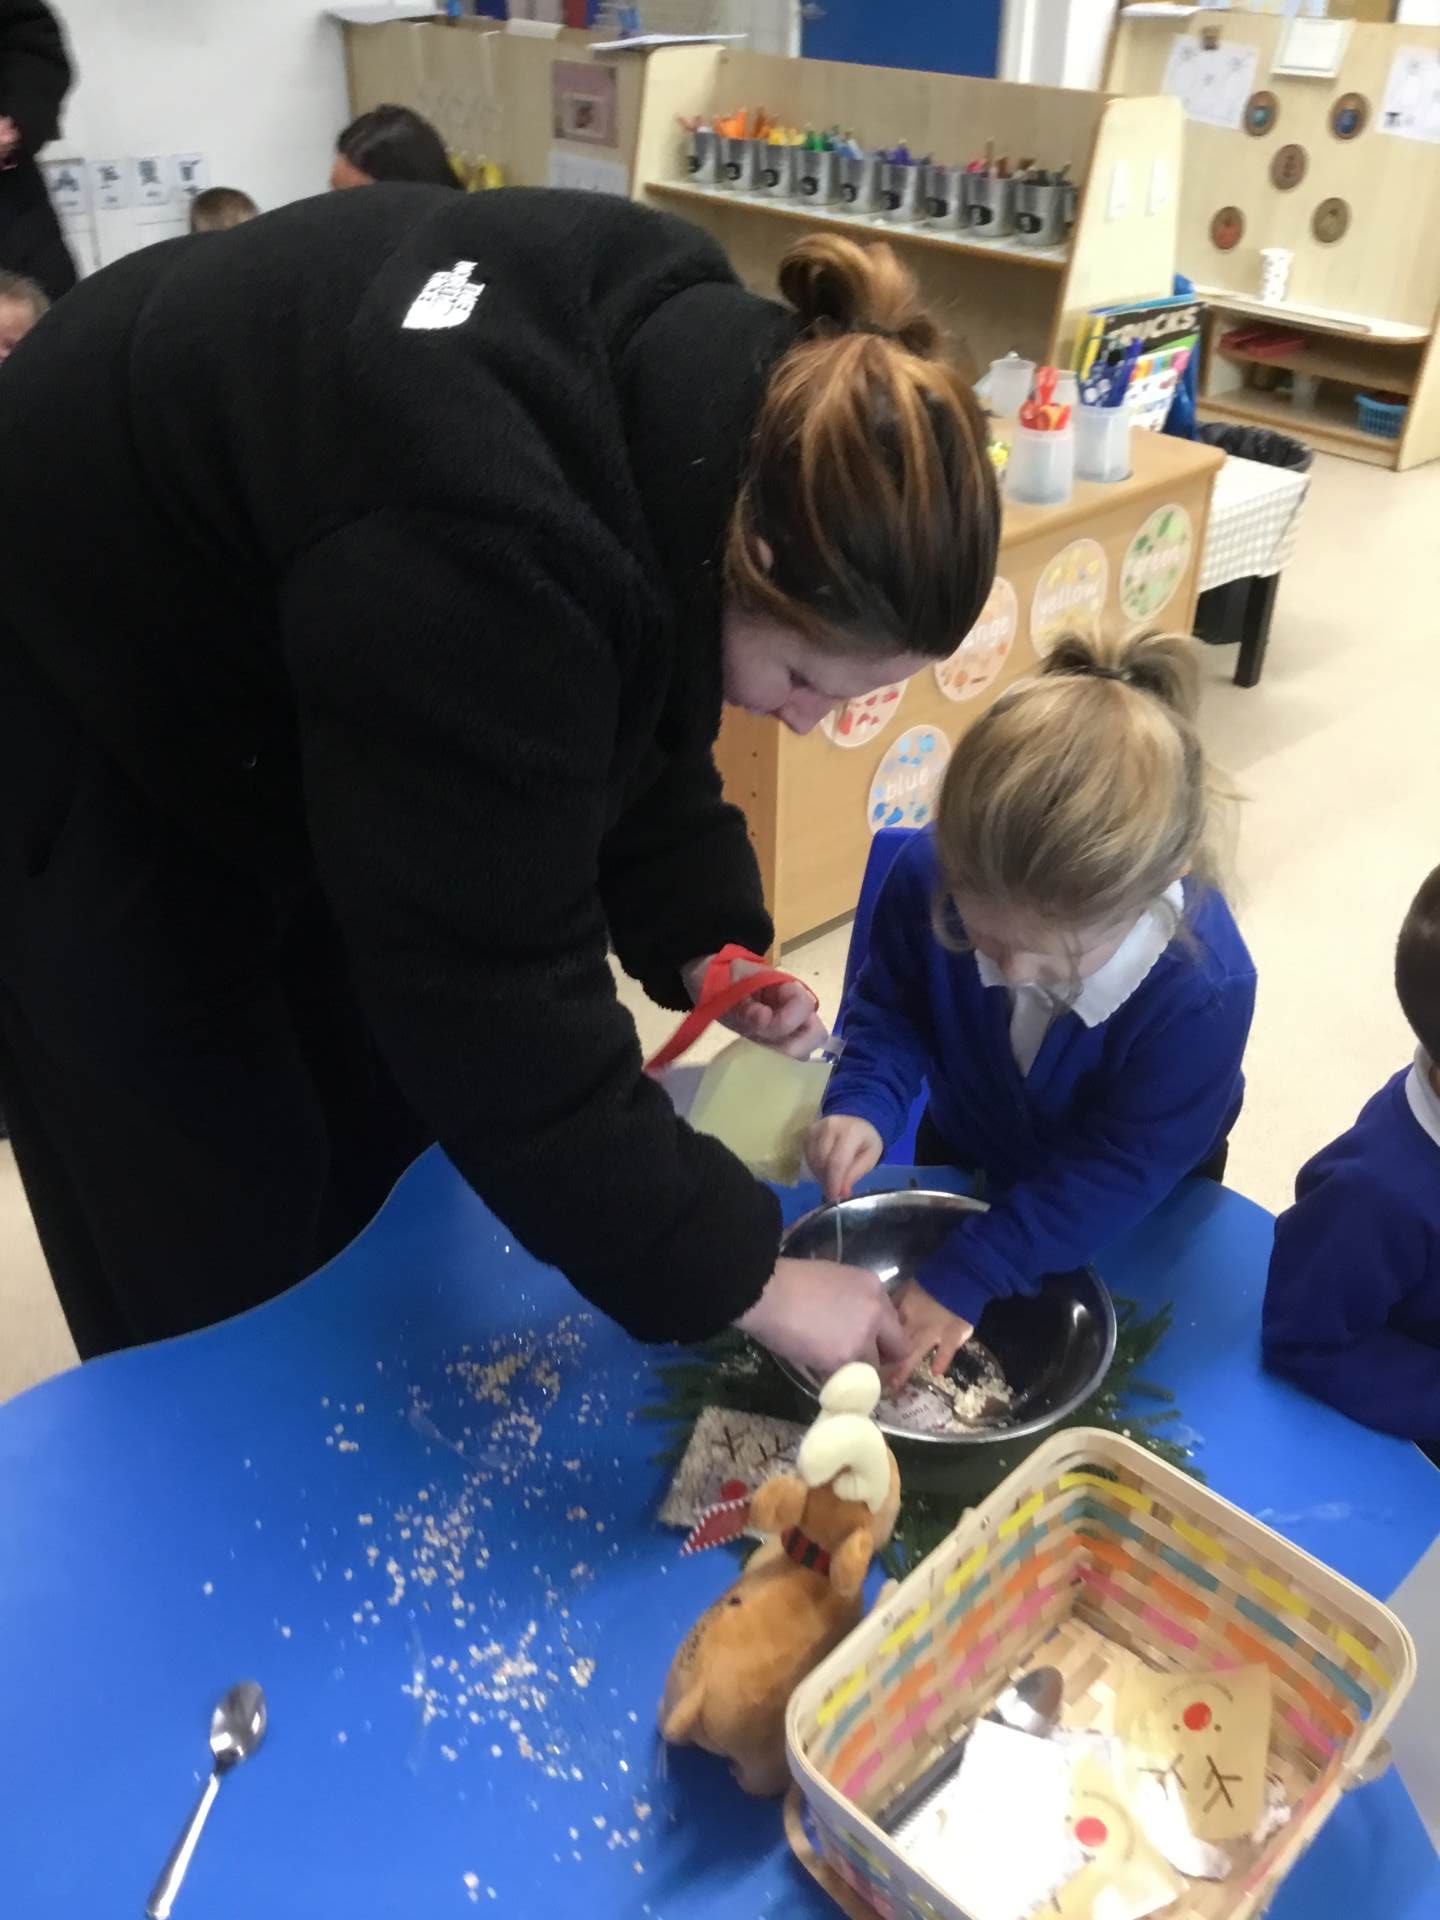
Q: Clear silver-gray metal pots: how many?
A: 9